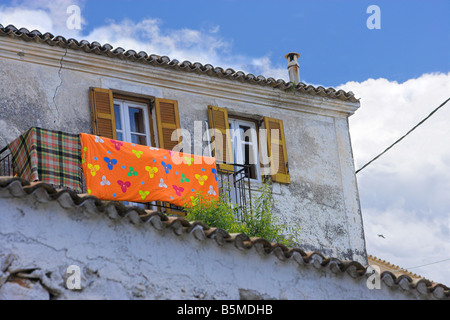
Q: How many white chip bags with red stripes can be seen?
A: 0